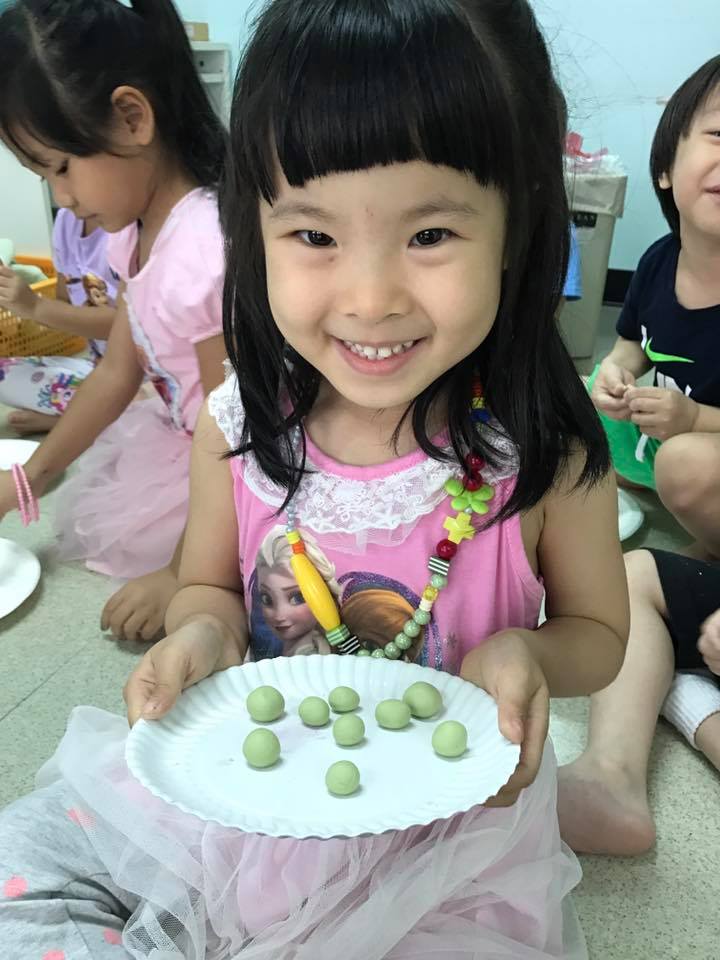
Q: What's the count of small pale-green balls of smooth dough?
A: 9